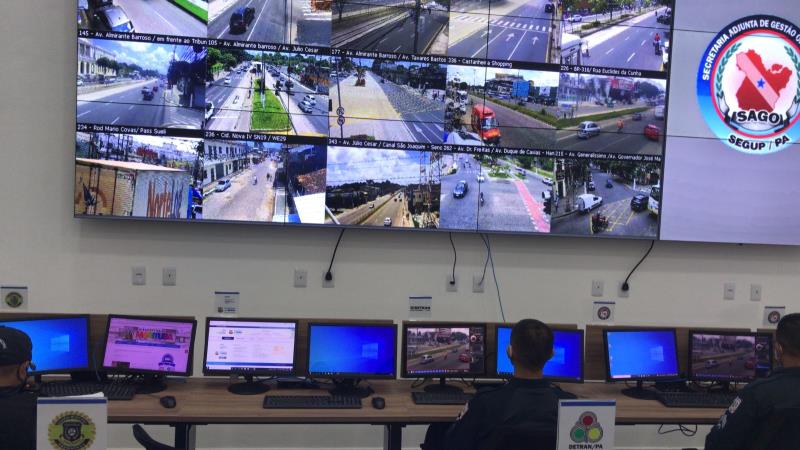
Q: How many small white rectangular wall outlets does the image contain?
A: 10